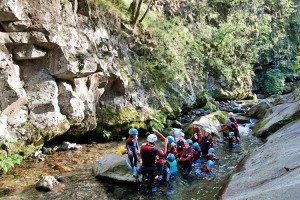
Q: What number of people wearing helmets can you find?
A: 14